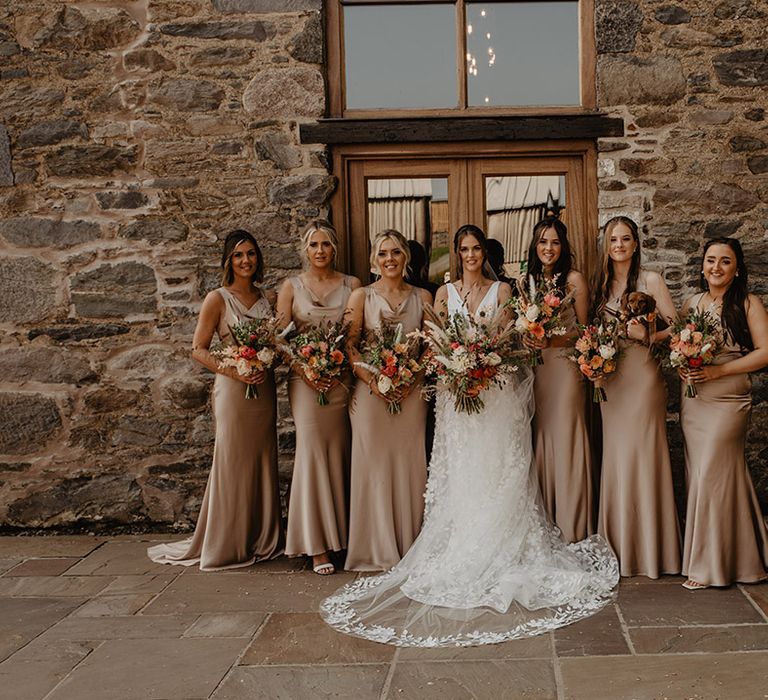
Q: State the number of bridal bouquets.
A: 7